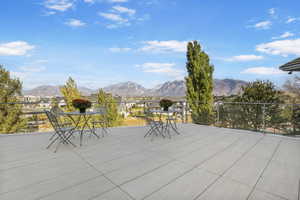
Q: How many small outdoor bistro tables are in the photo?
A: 2